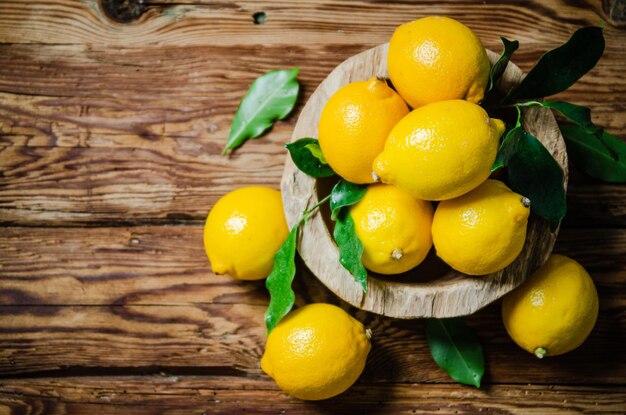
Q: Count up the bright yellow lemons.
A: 8